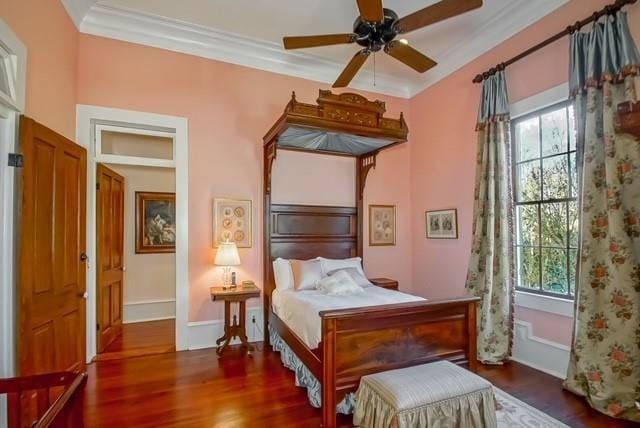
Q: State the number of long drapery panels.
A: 2